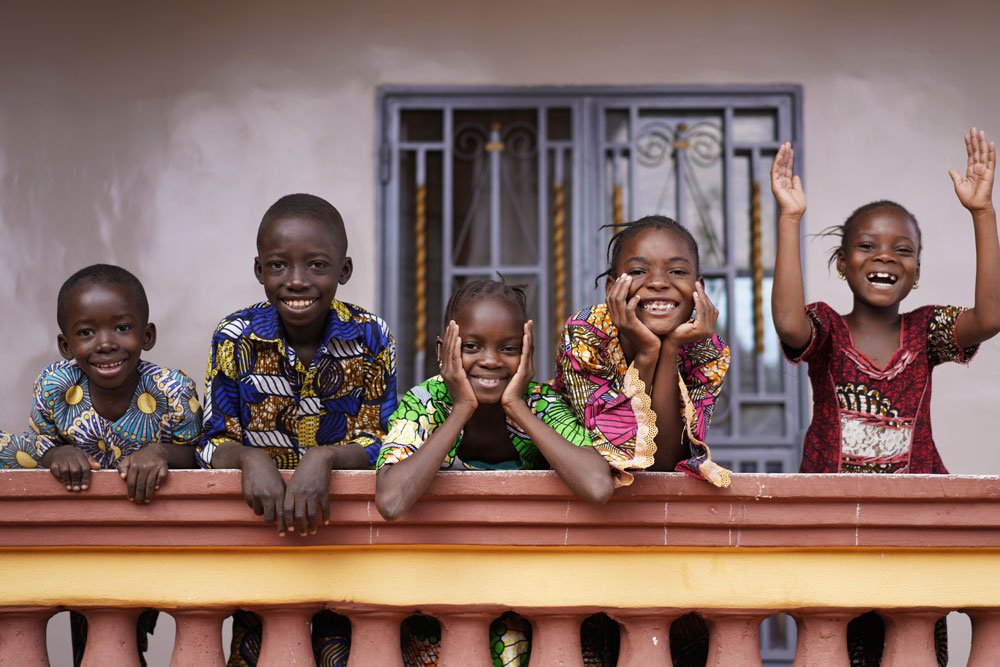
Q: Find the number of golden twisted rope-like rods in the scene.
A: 4